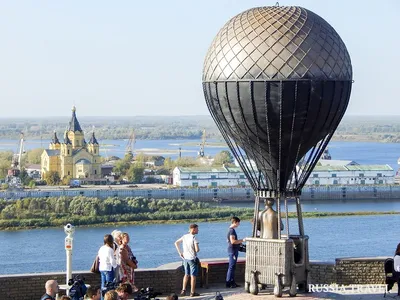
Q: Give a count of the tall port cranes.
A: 3